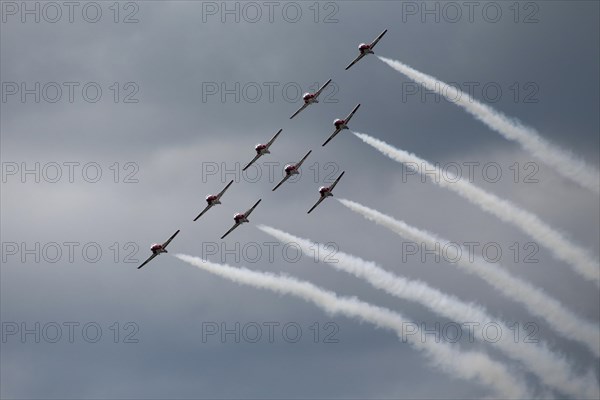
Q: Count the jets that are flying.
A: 9